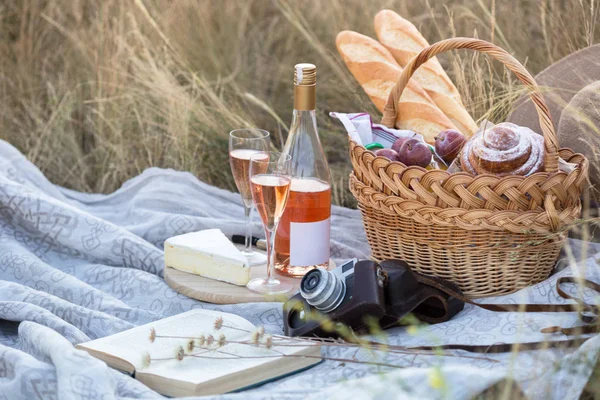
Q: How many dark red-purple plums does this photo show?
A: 4